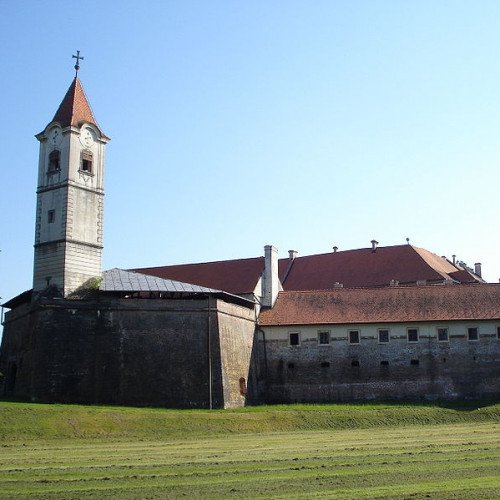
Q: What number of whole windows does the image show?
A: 10